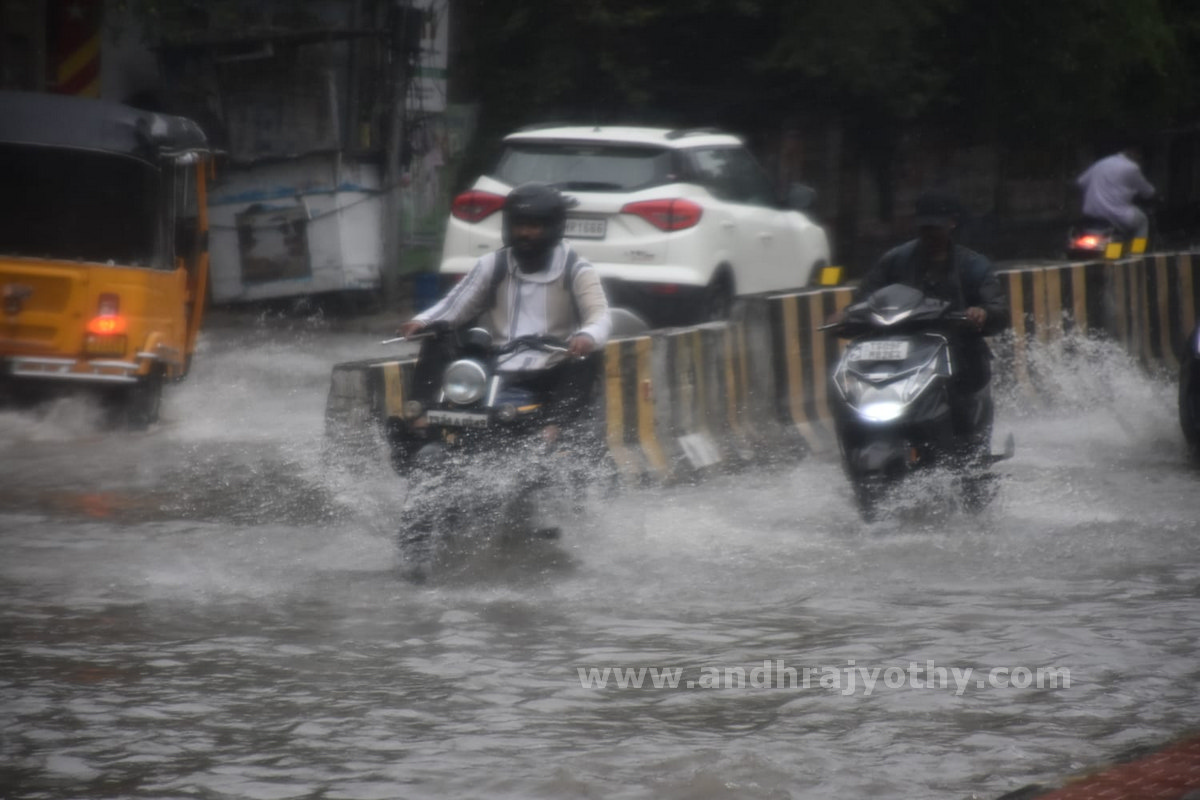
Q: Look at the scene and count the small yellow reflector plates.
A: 3